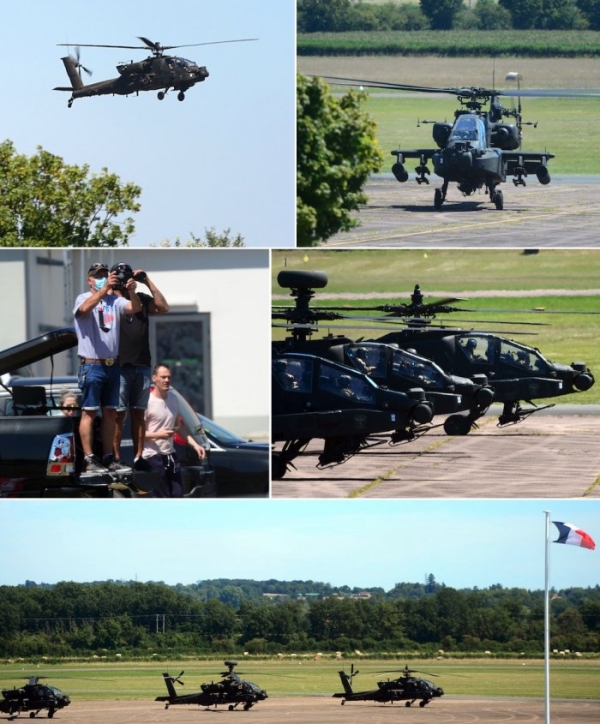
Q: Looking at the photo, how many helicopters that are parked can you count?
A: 7